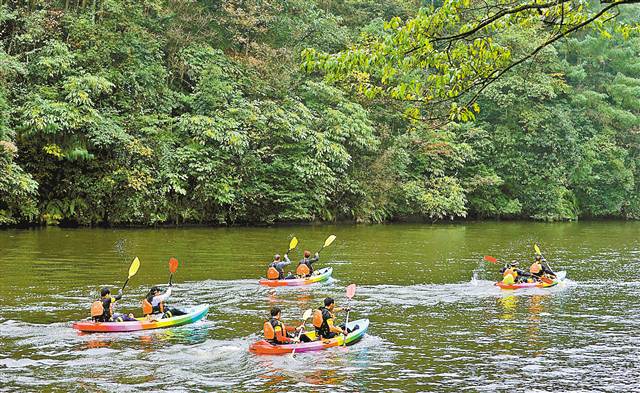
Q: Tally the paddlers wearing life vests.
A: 8